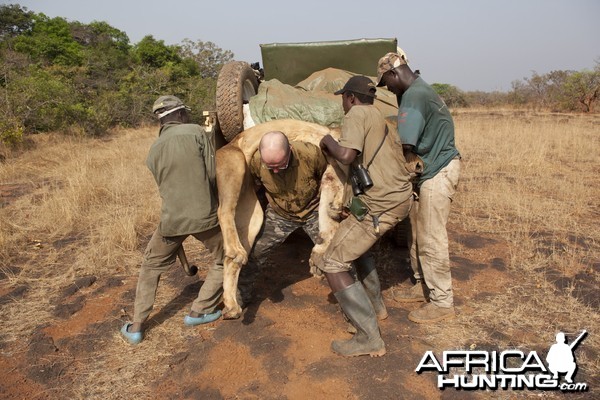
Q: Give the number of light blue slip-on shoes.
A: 2